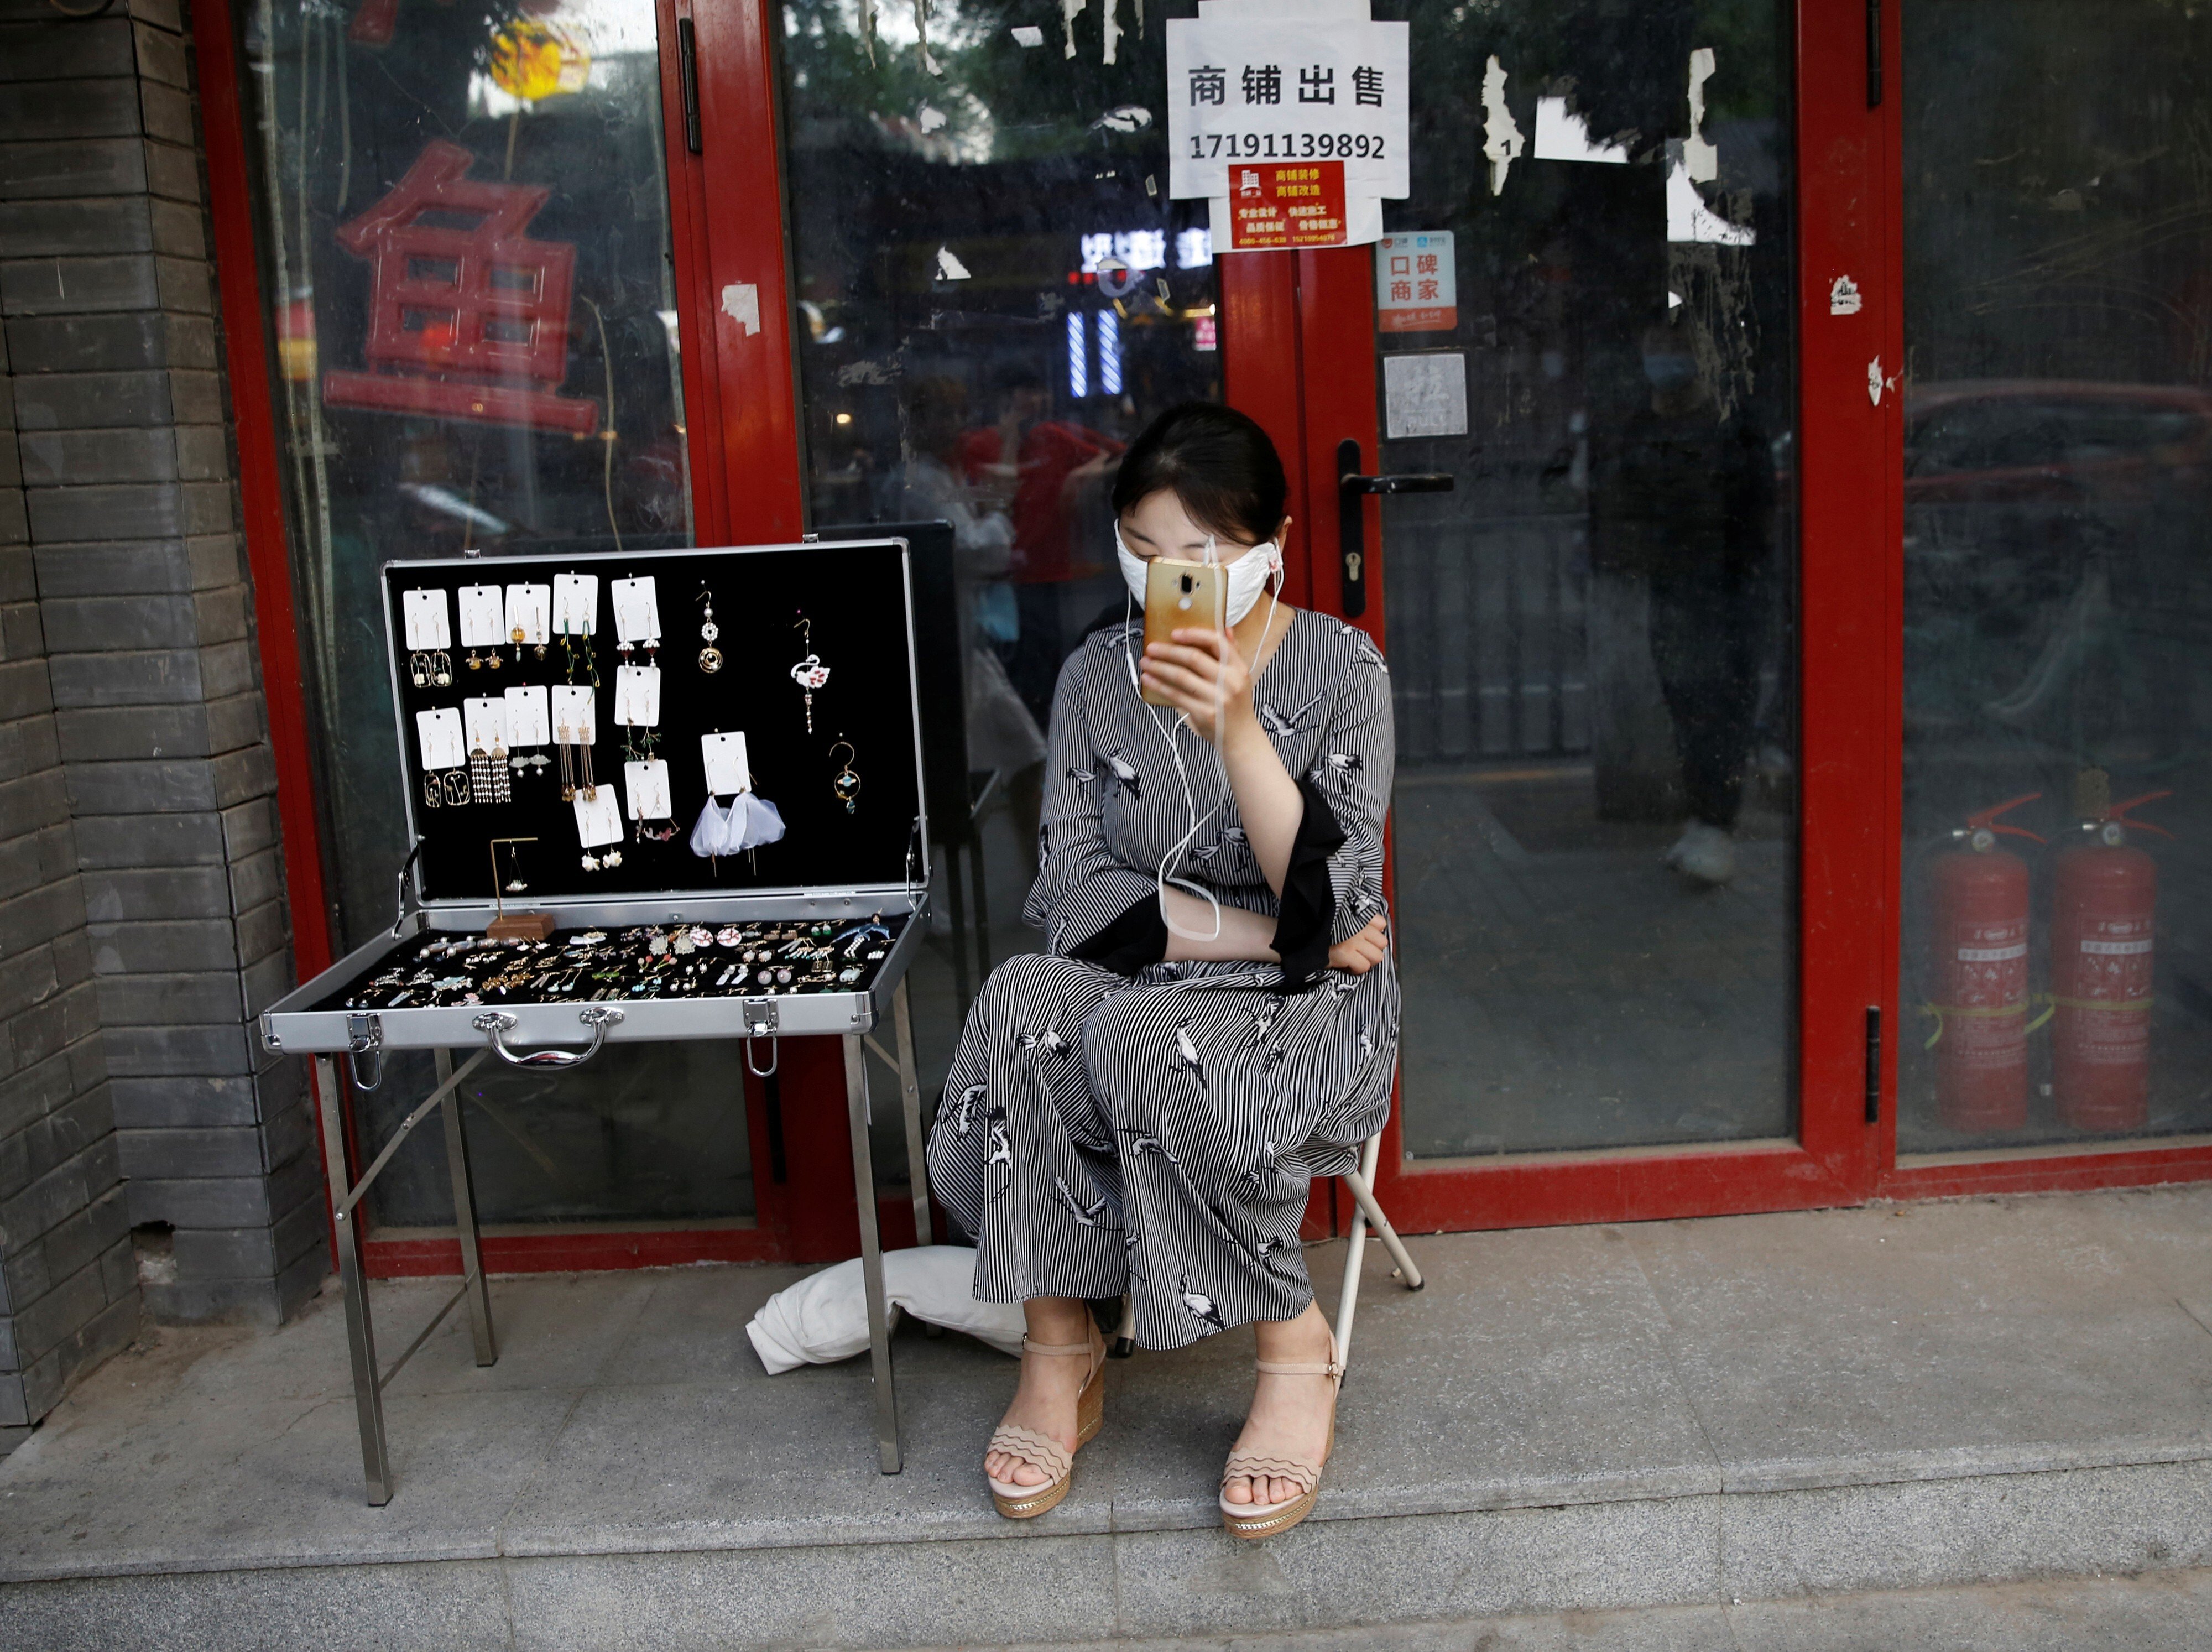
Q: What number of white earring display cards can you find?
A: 13